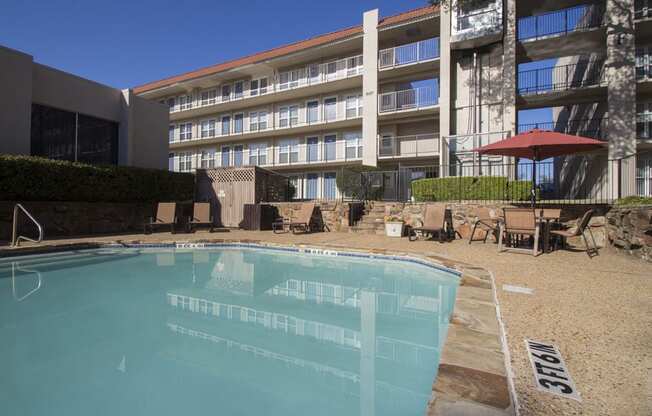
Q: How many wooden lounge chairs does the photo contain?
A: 4